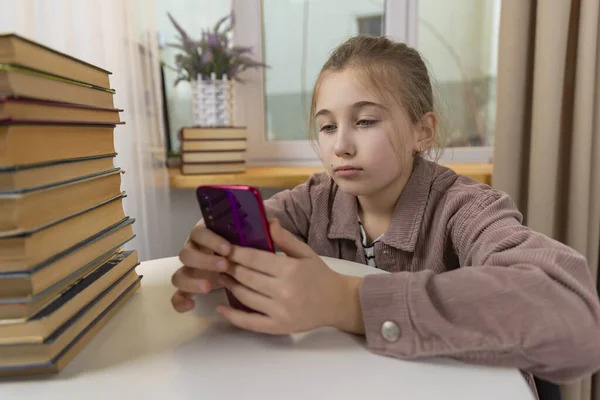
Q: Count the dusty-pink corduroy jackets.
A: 1